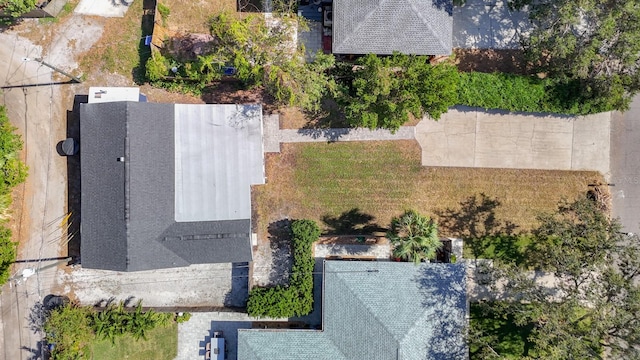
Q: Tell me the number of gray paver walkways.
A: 1